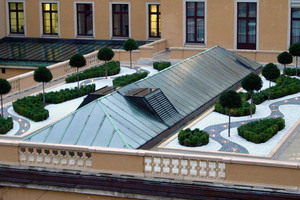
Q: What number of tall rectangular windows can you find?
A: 8